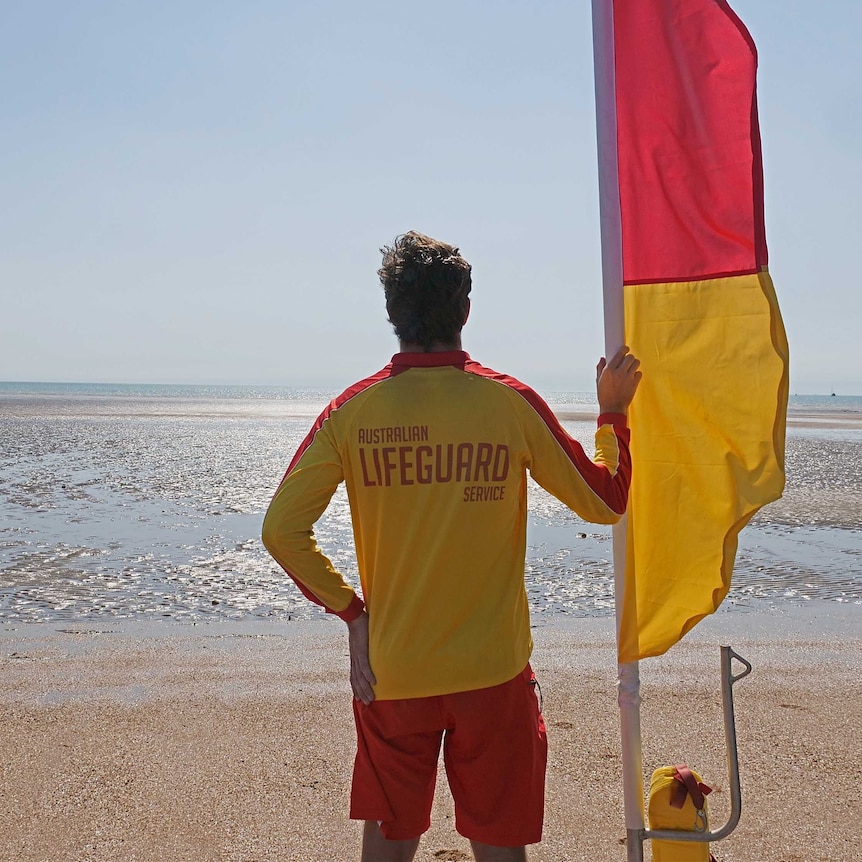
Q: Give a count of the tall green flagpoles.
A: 0